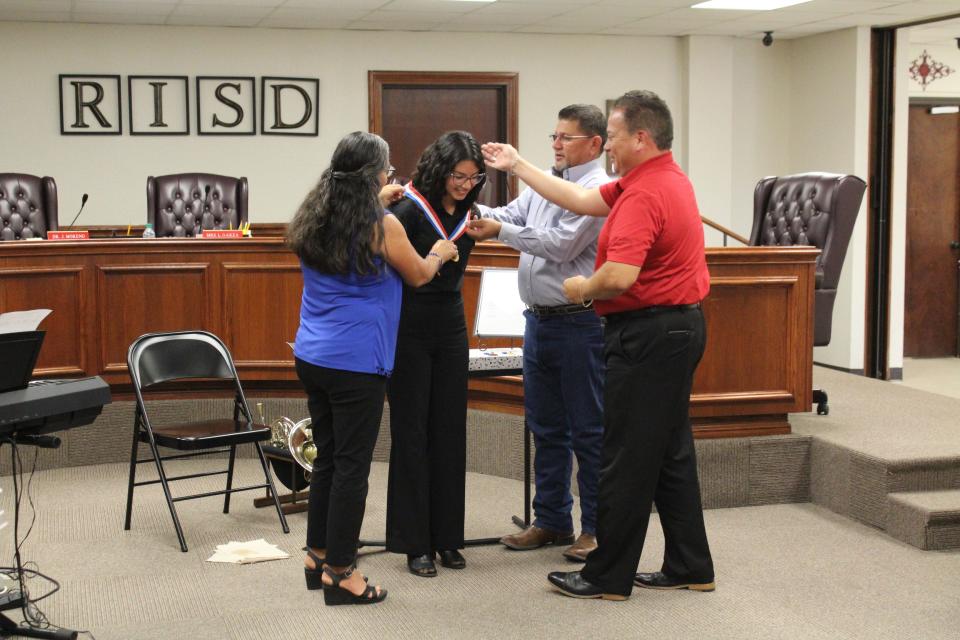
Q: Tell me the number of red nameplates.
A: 2